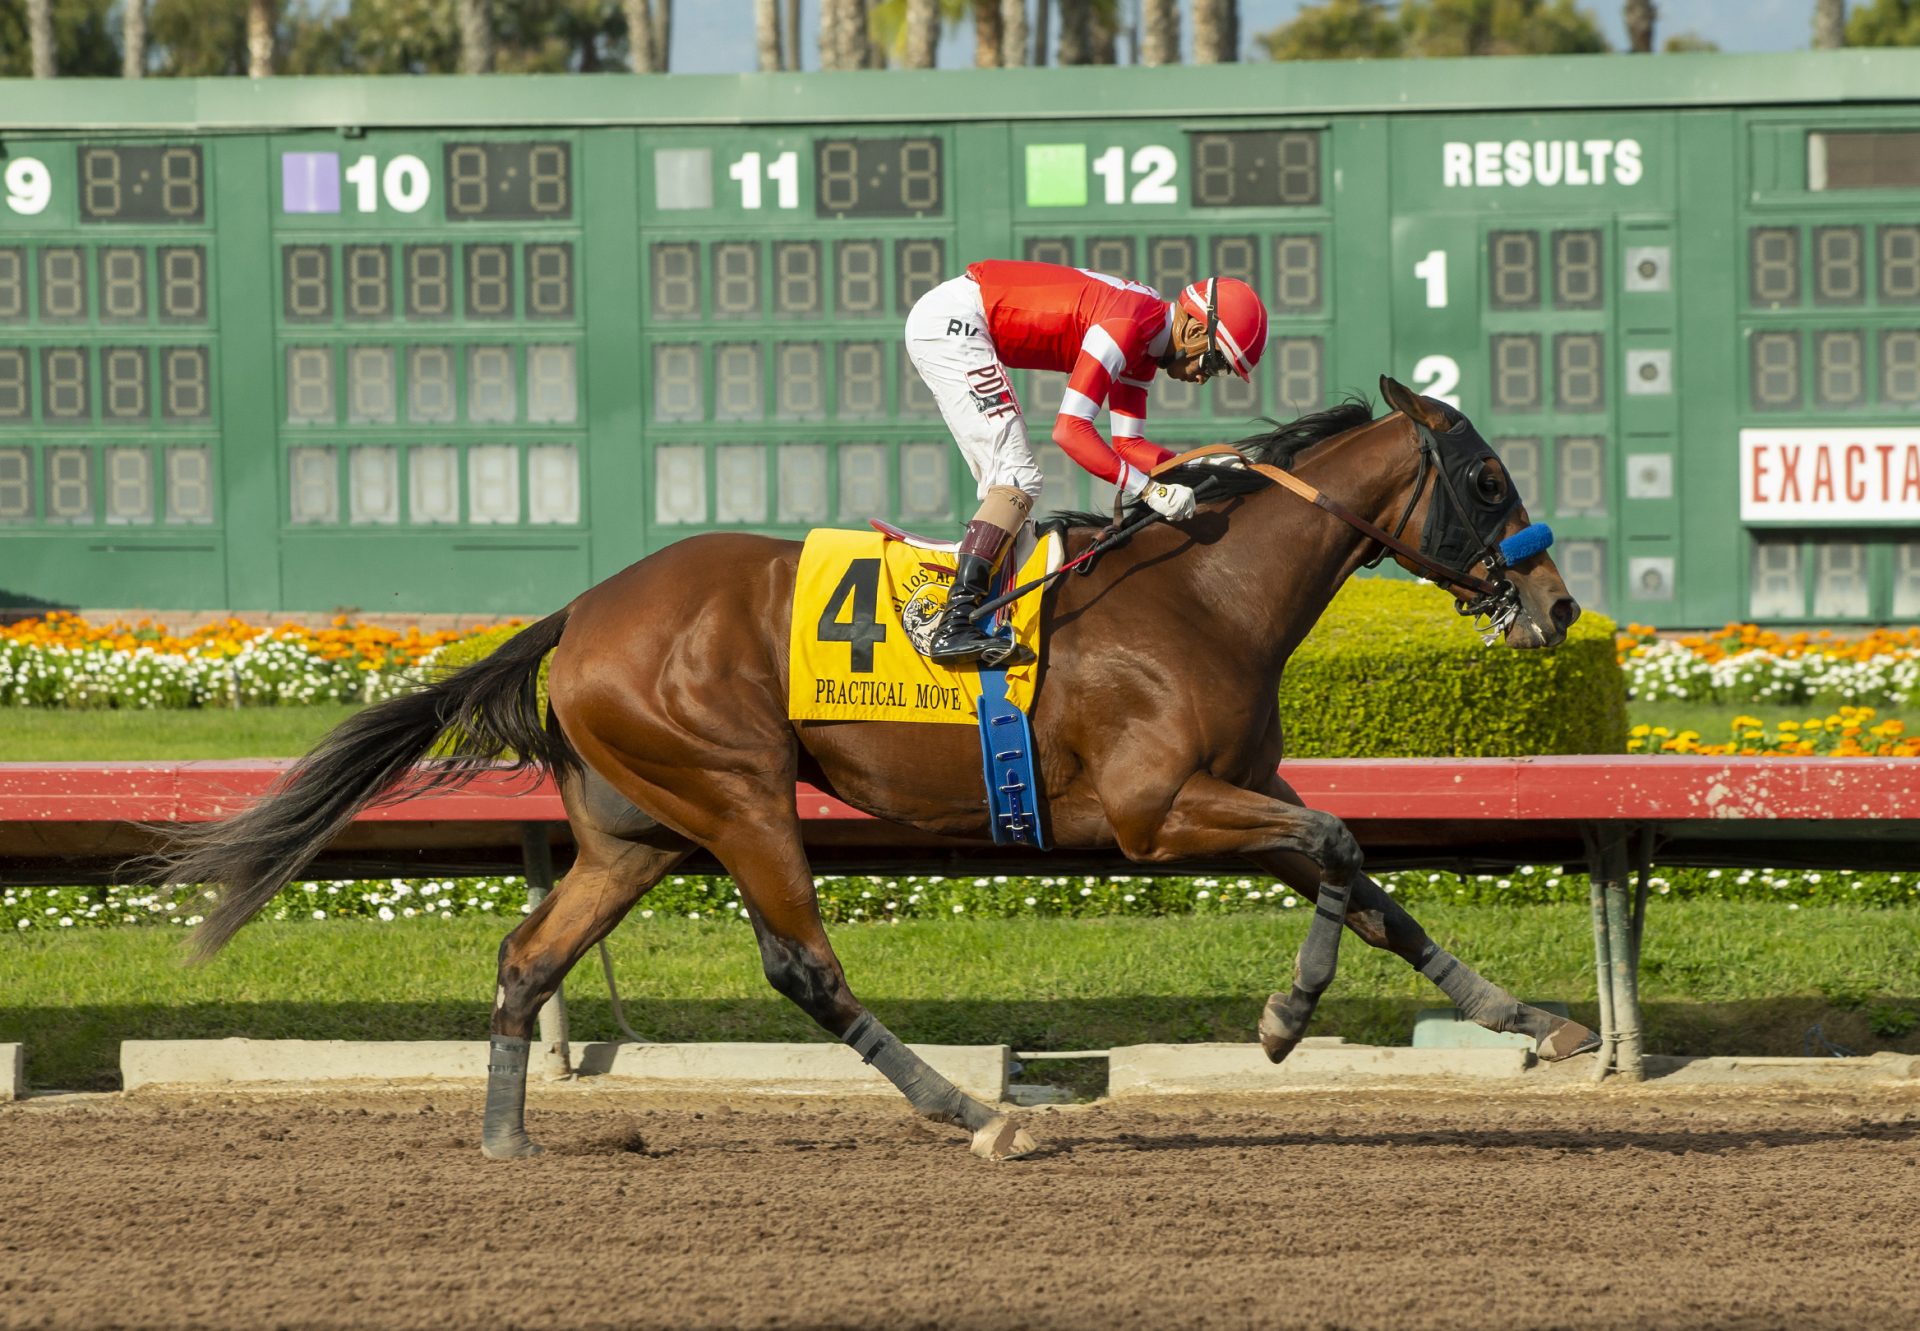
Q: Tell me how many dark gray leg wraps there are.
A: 4